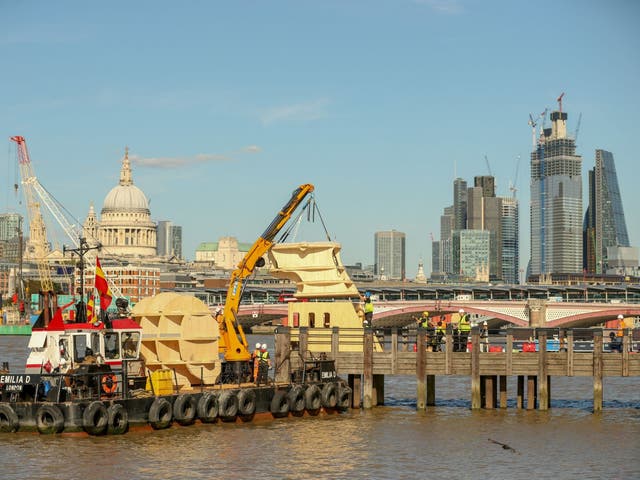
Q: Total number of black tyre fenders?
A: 14